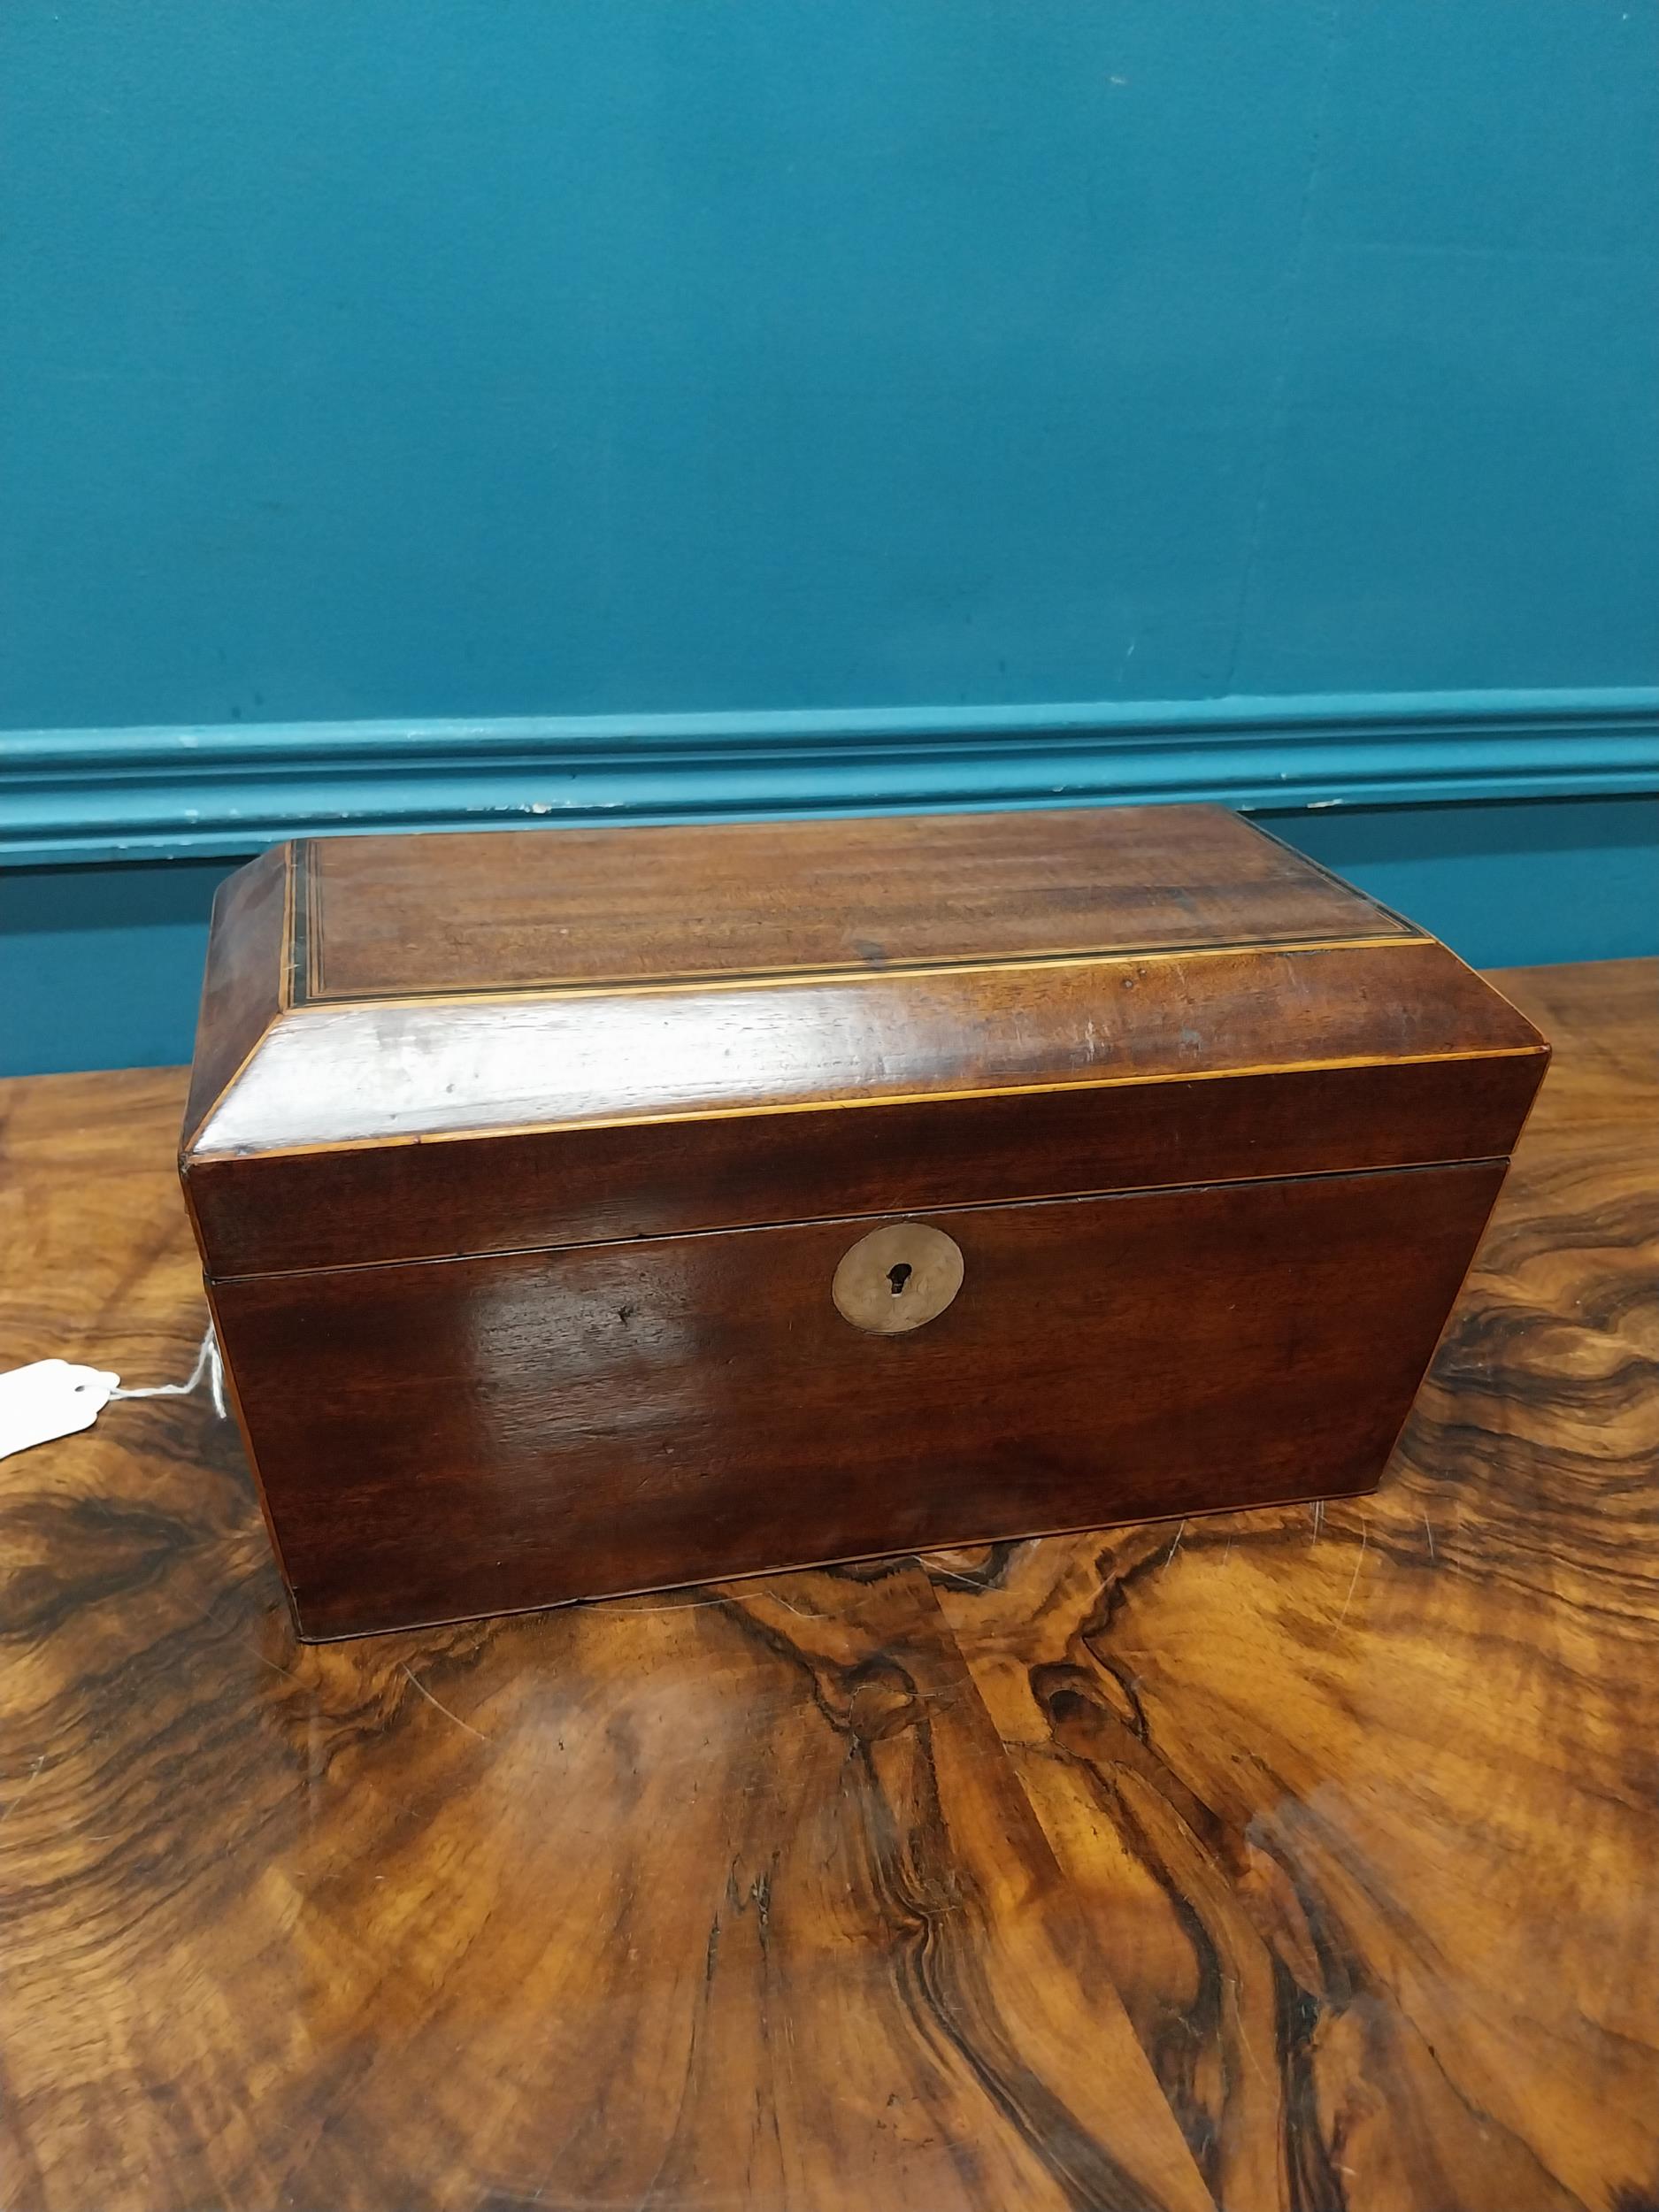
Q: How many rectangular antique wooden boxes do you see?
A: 1